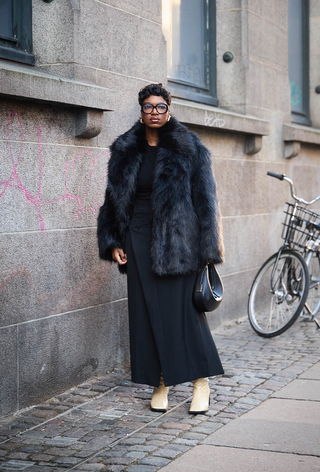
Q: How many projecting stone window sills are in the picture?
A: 3